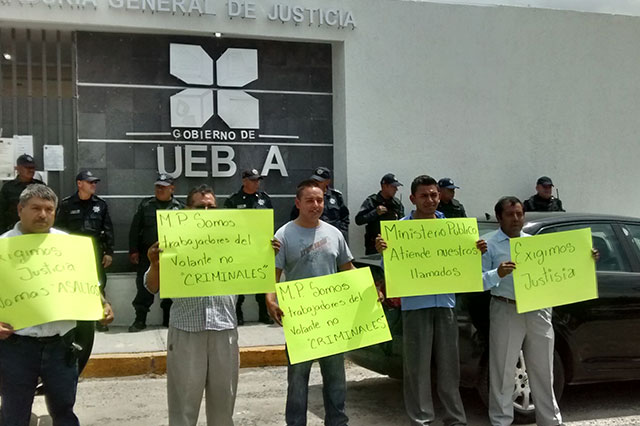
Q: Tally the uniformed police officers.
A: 8